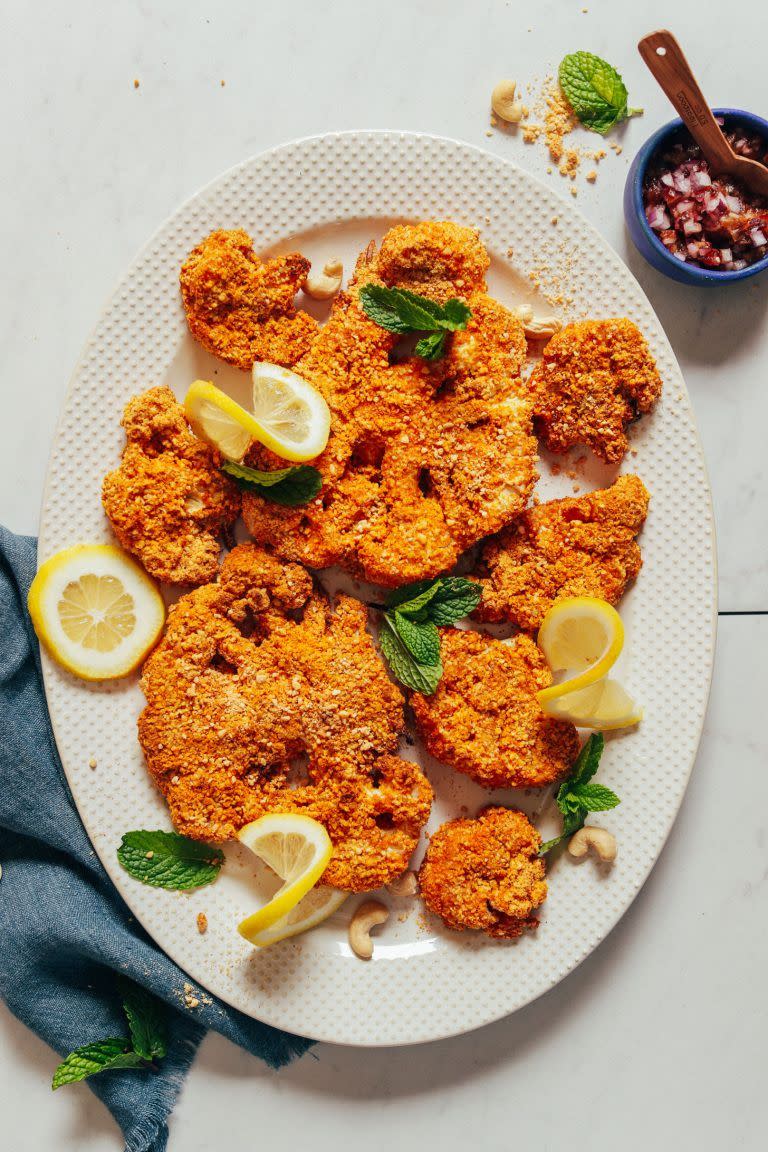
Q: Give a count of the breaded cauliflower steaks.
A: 8